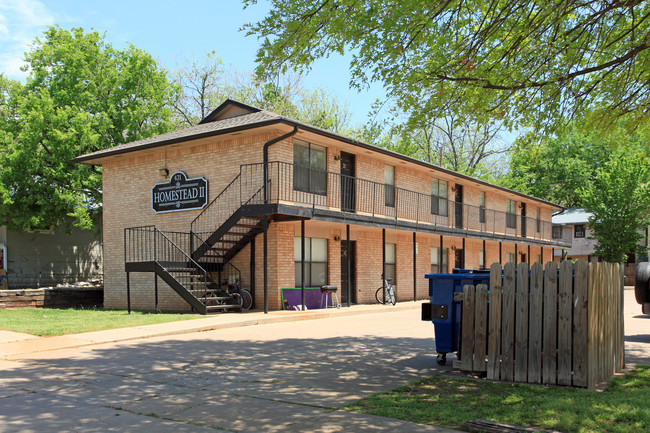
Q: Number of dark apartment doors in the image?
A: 6